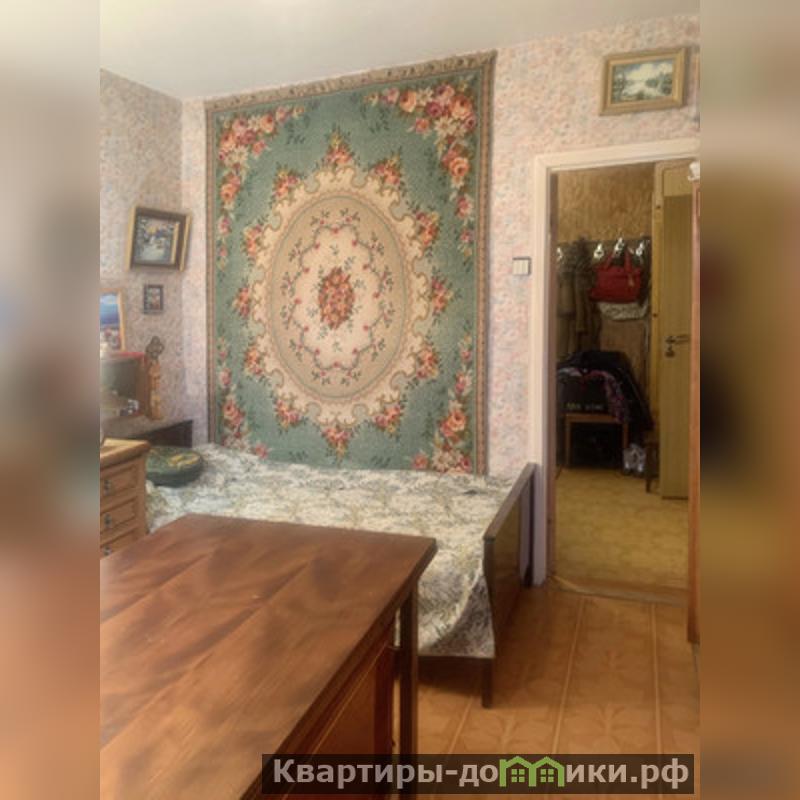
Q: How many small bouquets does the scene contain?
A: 12